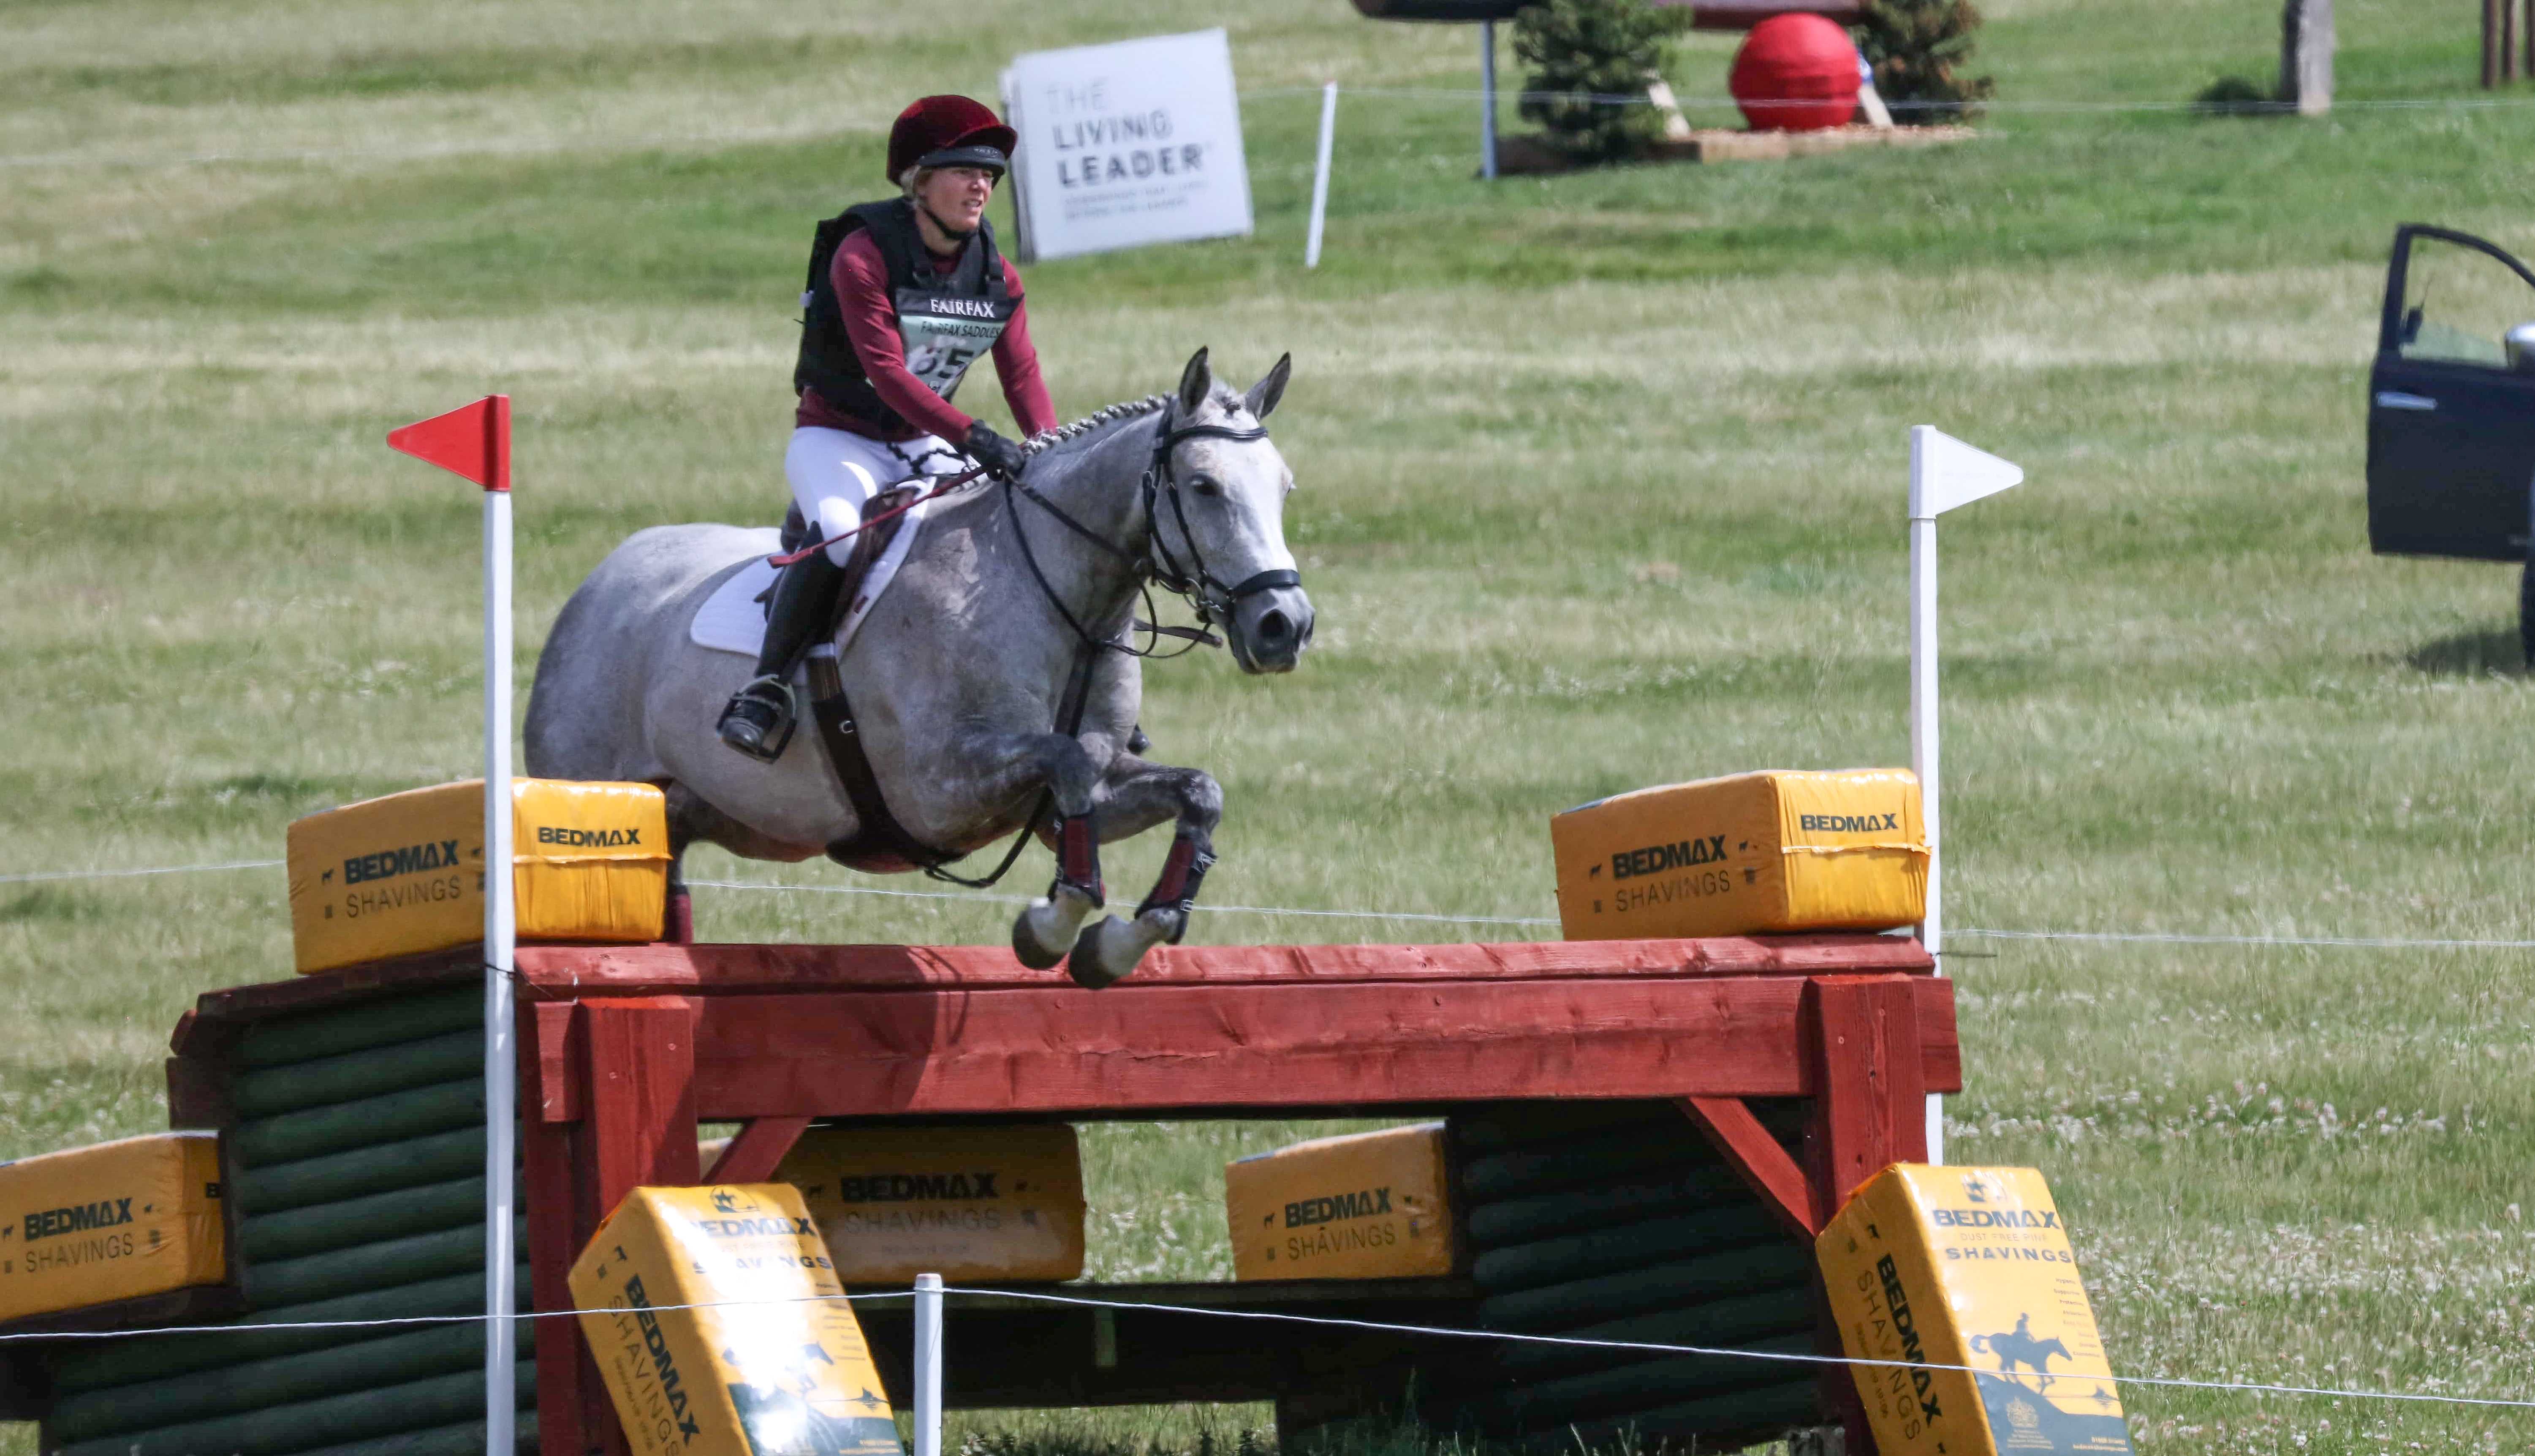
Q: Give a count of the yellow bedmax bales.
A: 7